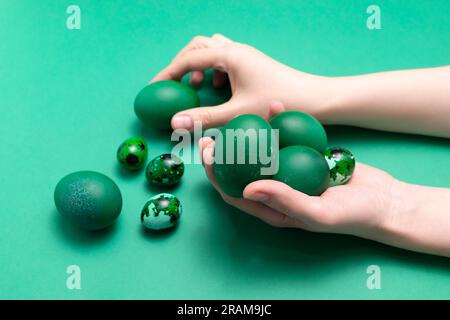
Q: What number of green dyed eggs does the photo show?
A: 9